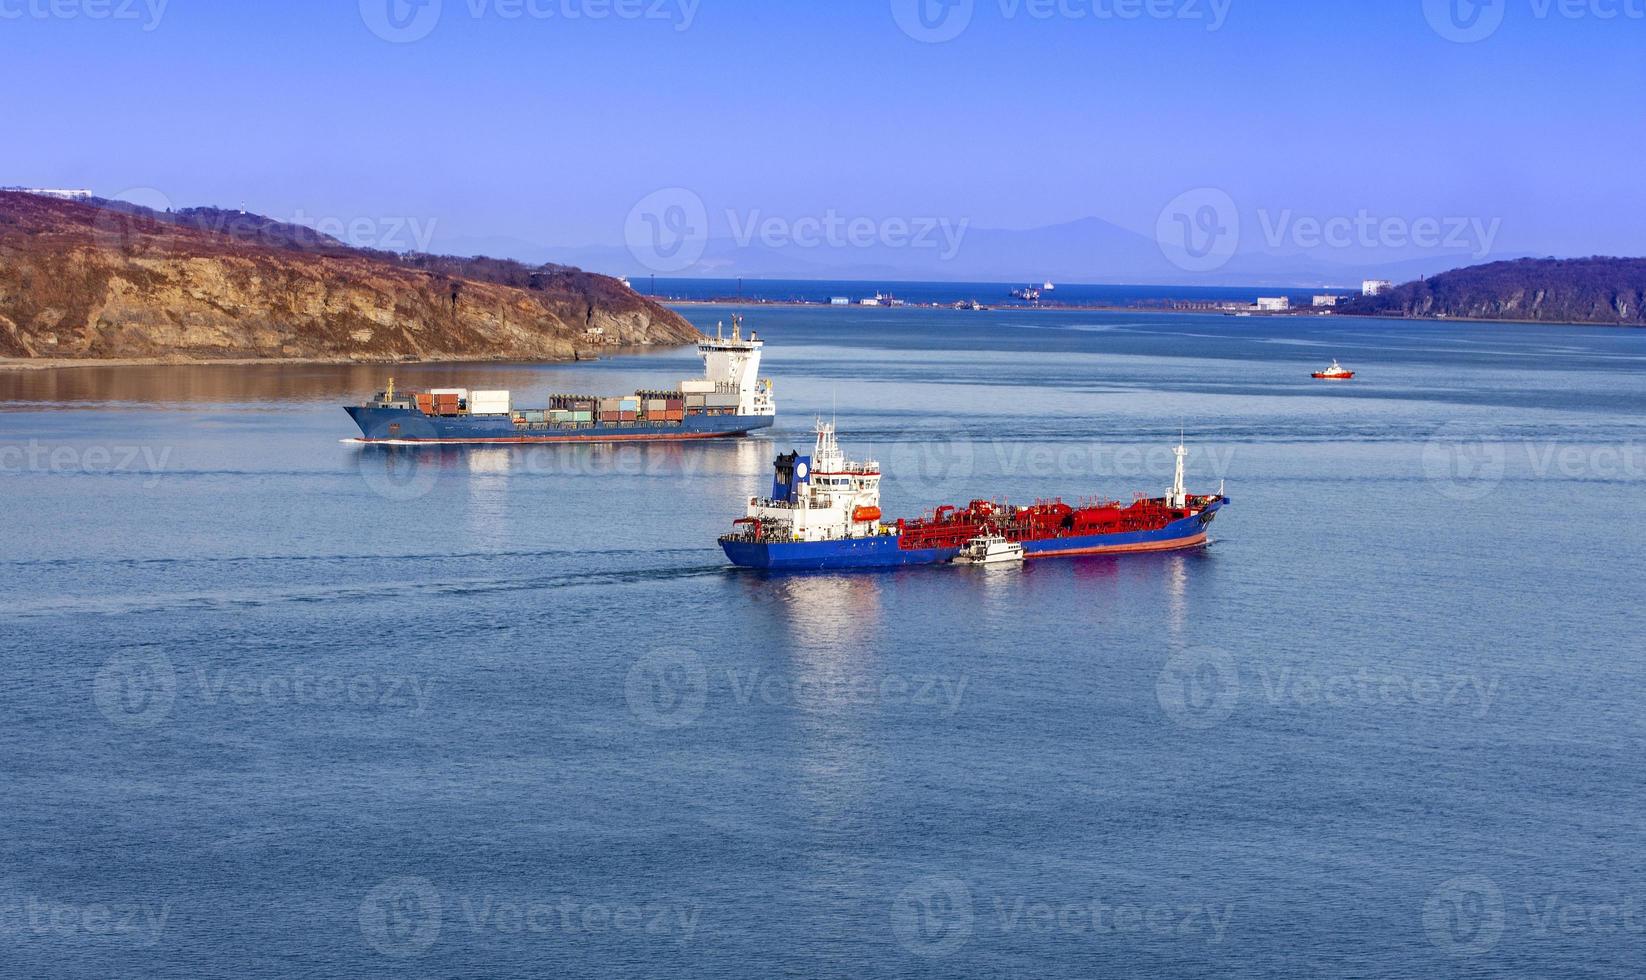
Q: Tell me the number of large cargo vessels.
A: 2